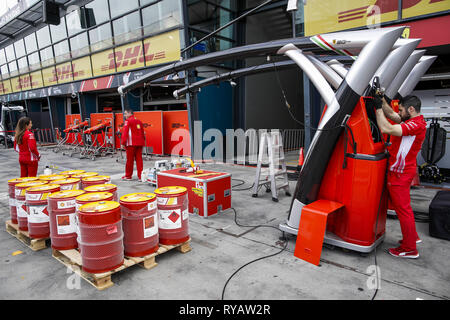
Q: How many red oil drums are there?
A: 14